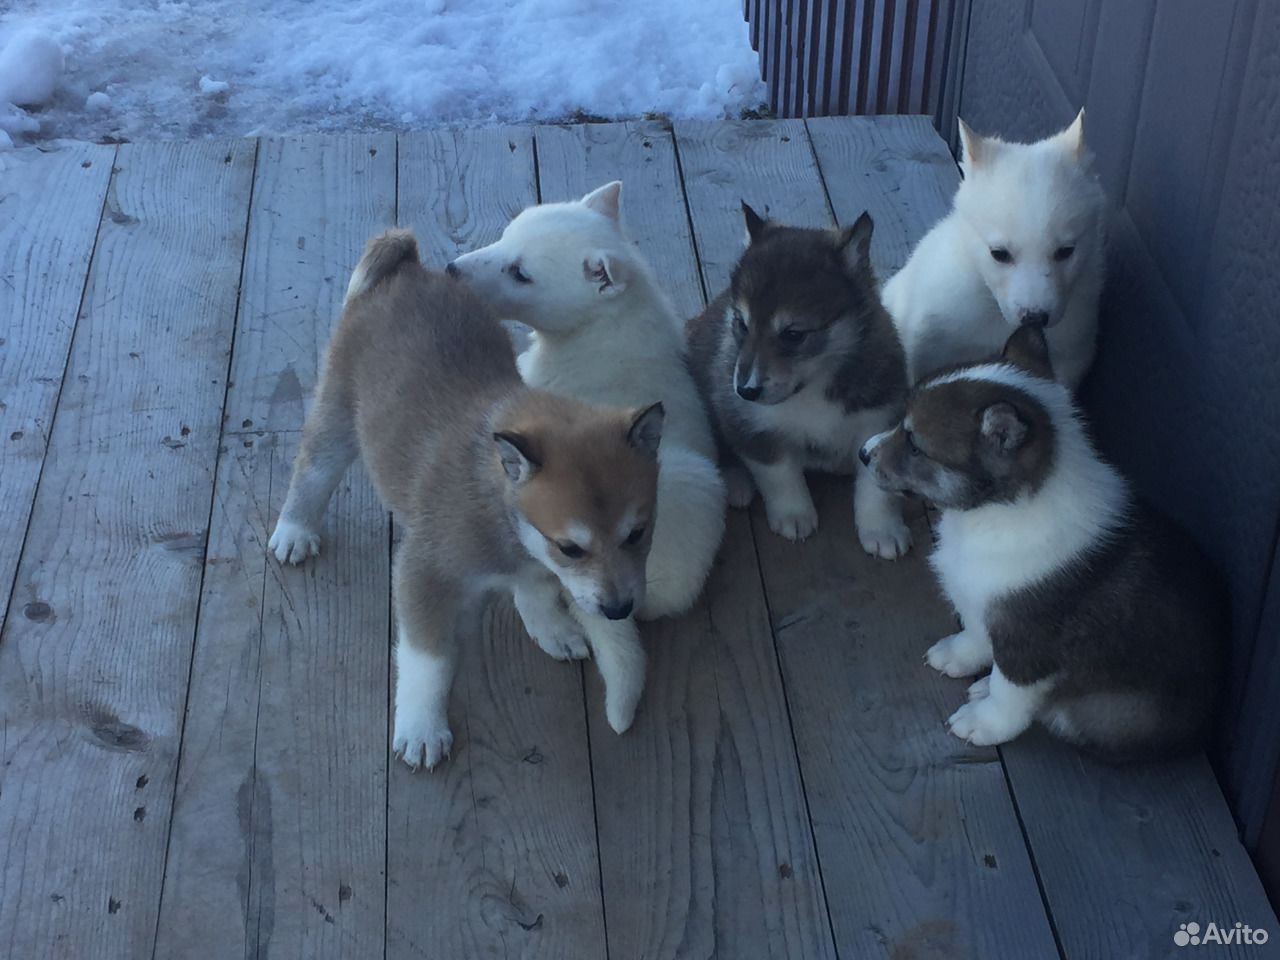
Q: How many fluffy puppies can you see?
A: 5